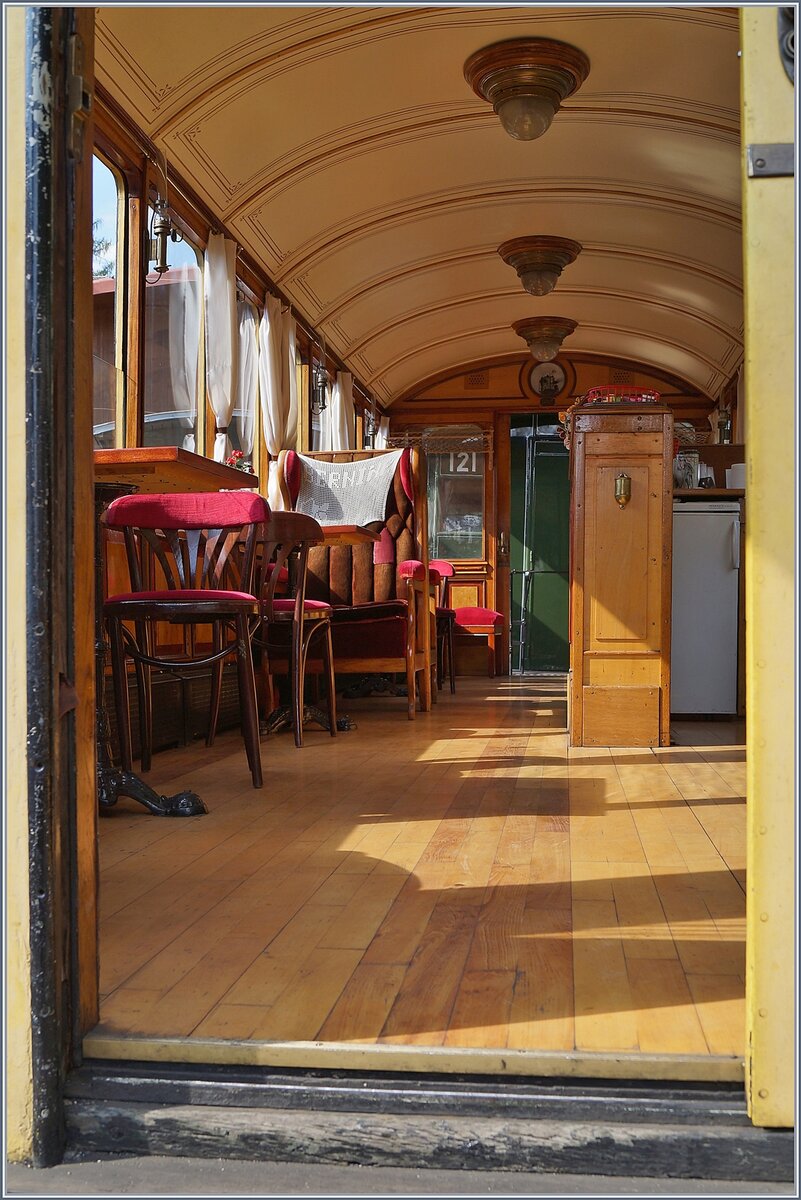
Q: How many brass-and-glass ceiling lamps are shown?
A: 3